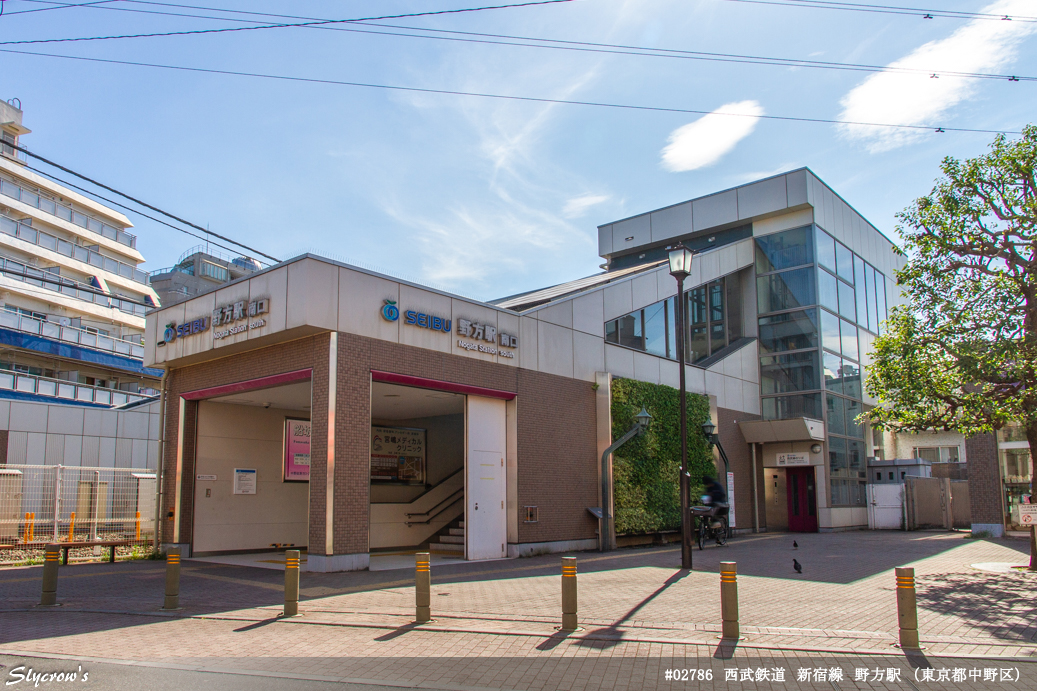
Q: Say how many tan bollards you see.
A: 7